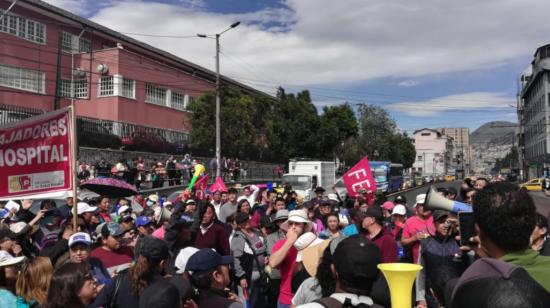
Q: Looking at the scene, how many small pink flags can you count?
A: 2